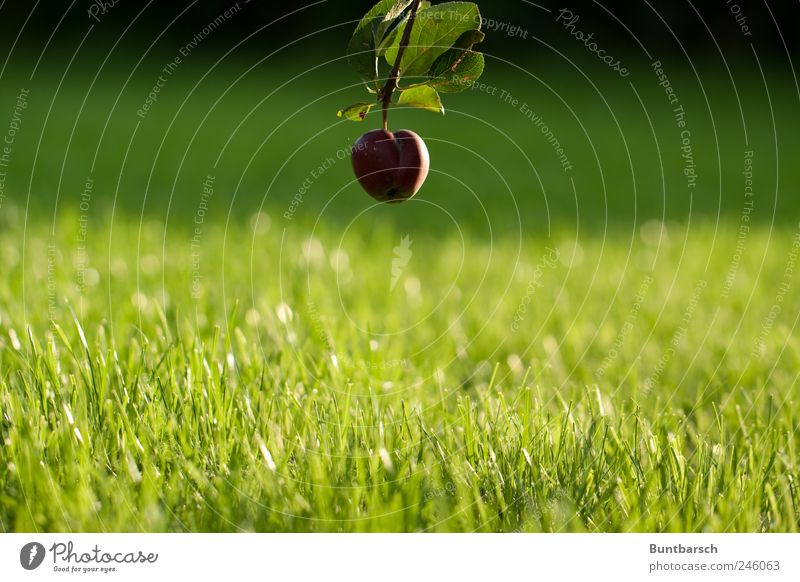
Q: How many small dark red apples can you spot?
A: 1